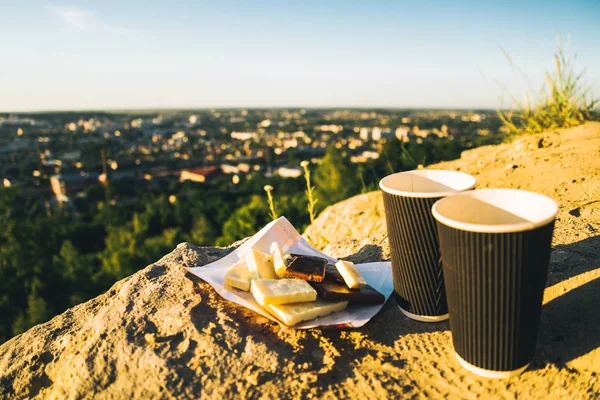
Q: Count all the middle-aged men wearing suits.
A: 0